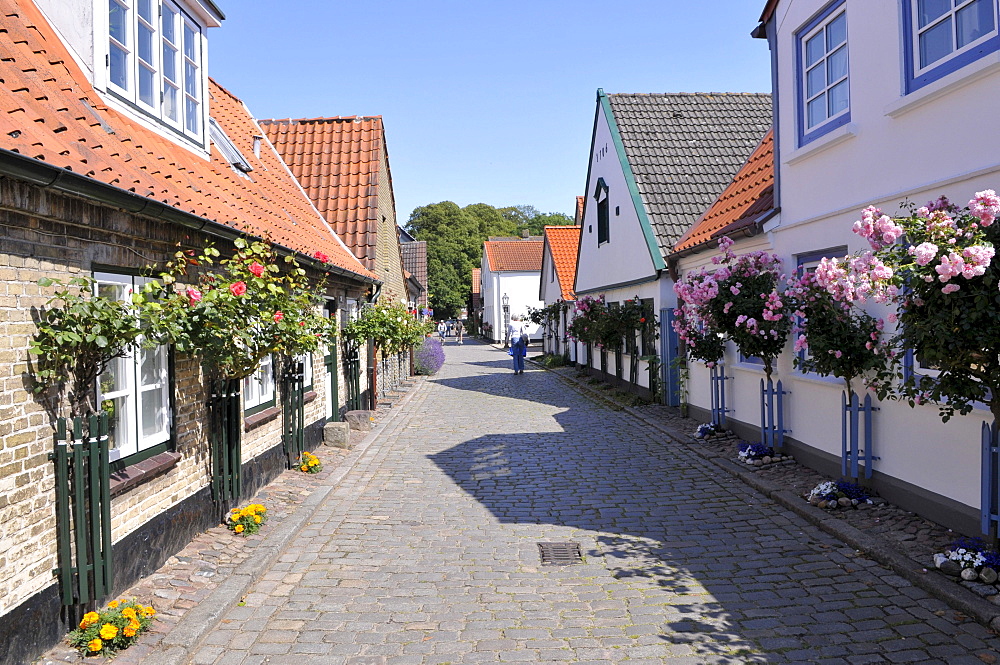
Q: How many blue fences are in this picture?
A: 4